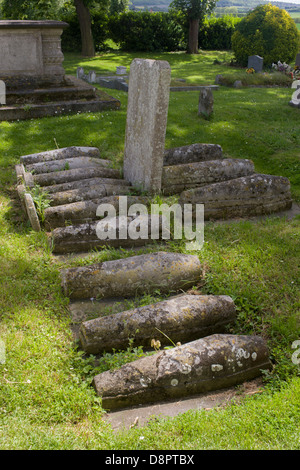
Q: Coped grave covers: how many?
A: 13